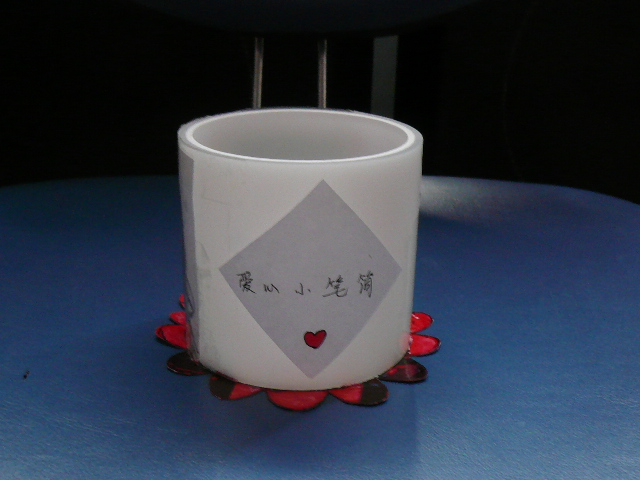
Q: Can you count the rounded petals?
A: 10